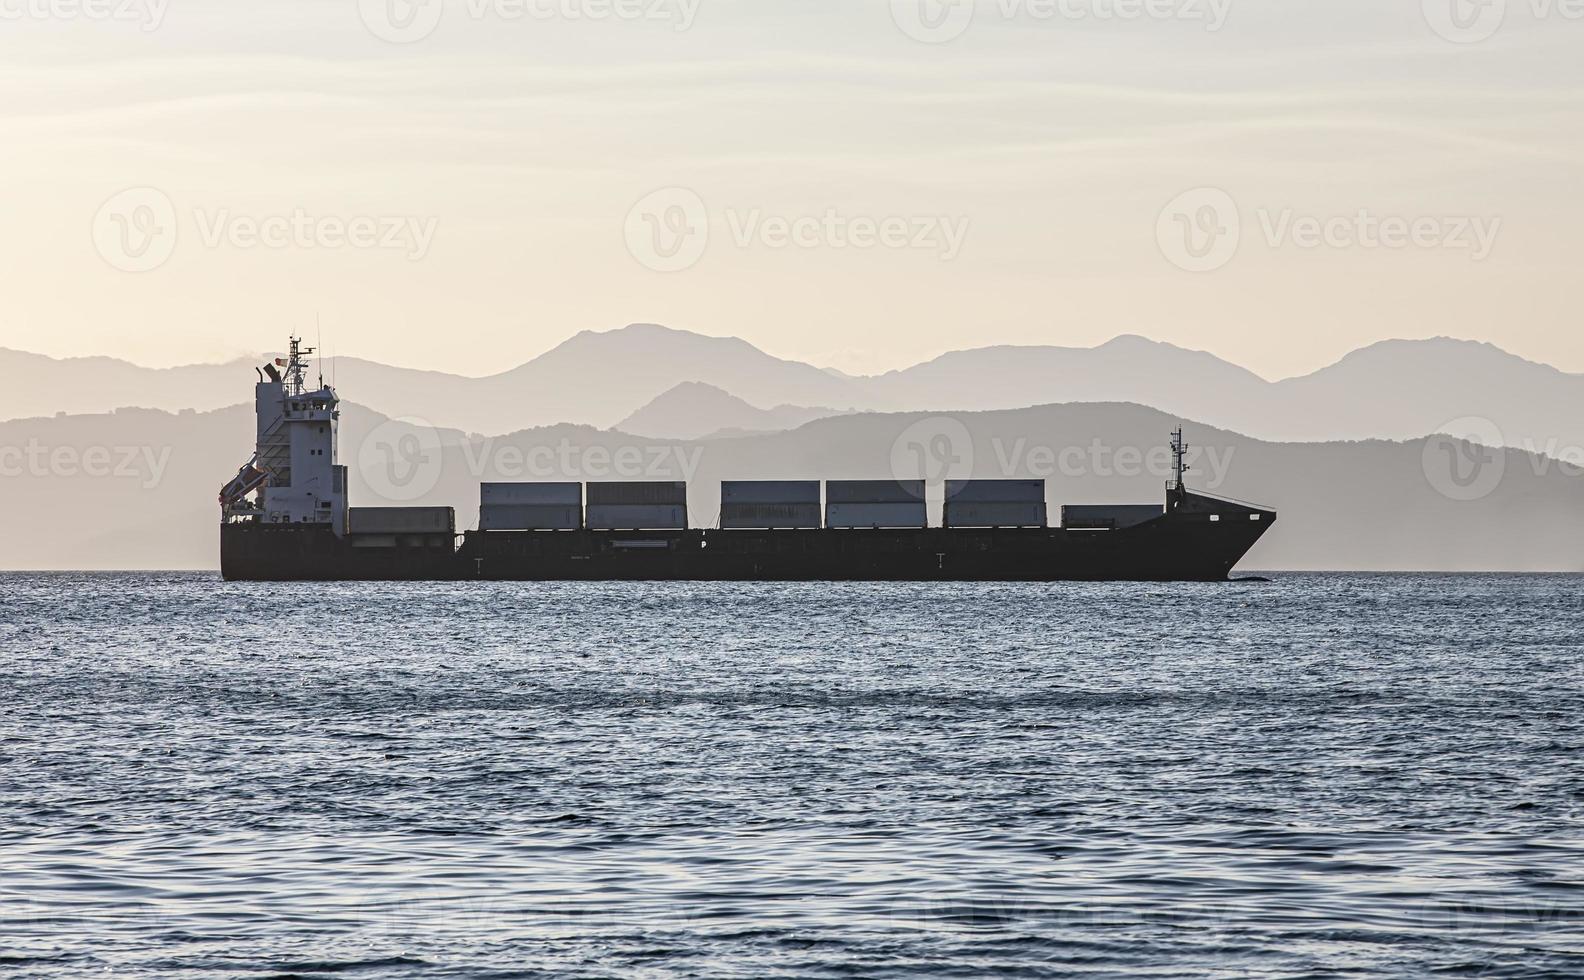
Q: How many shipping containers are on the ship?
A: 12